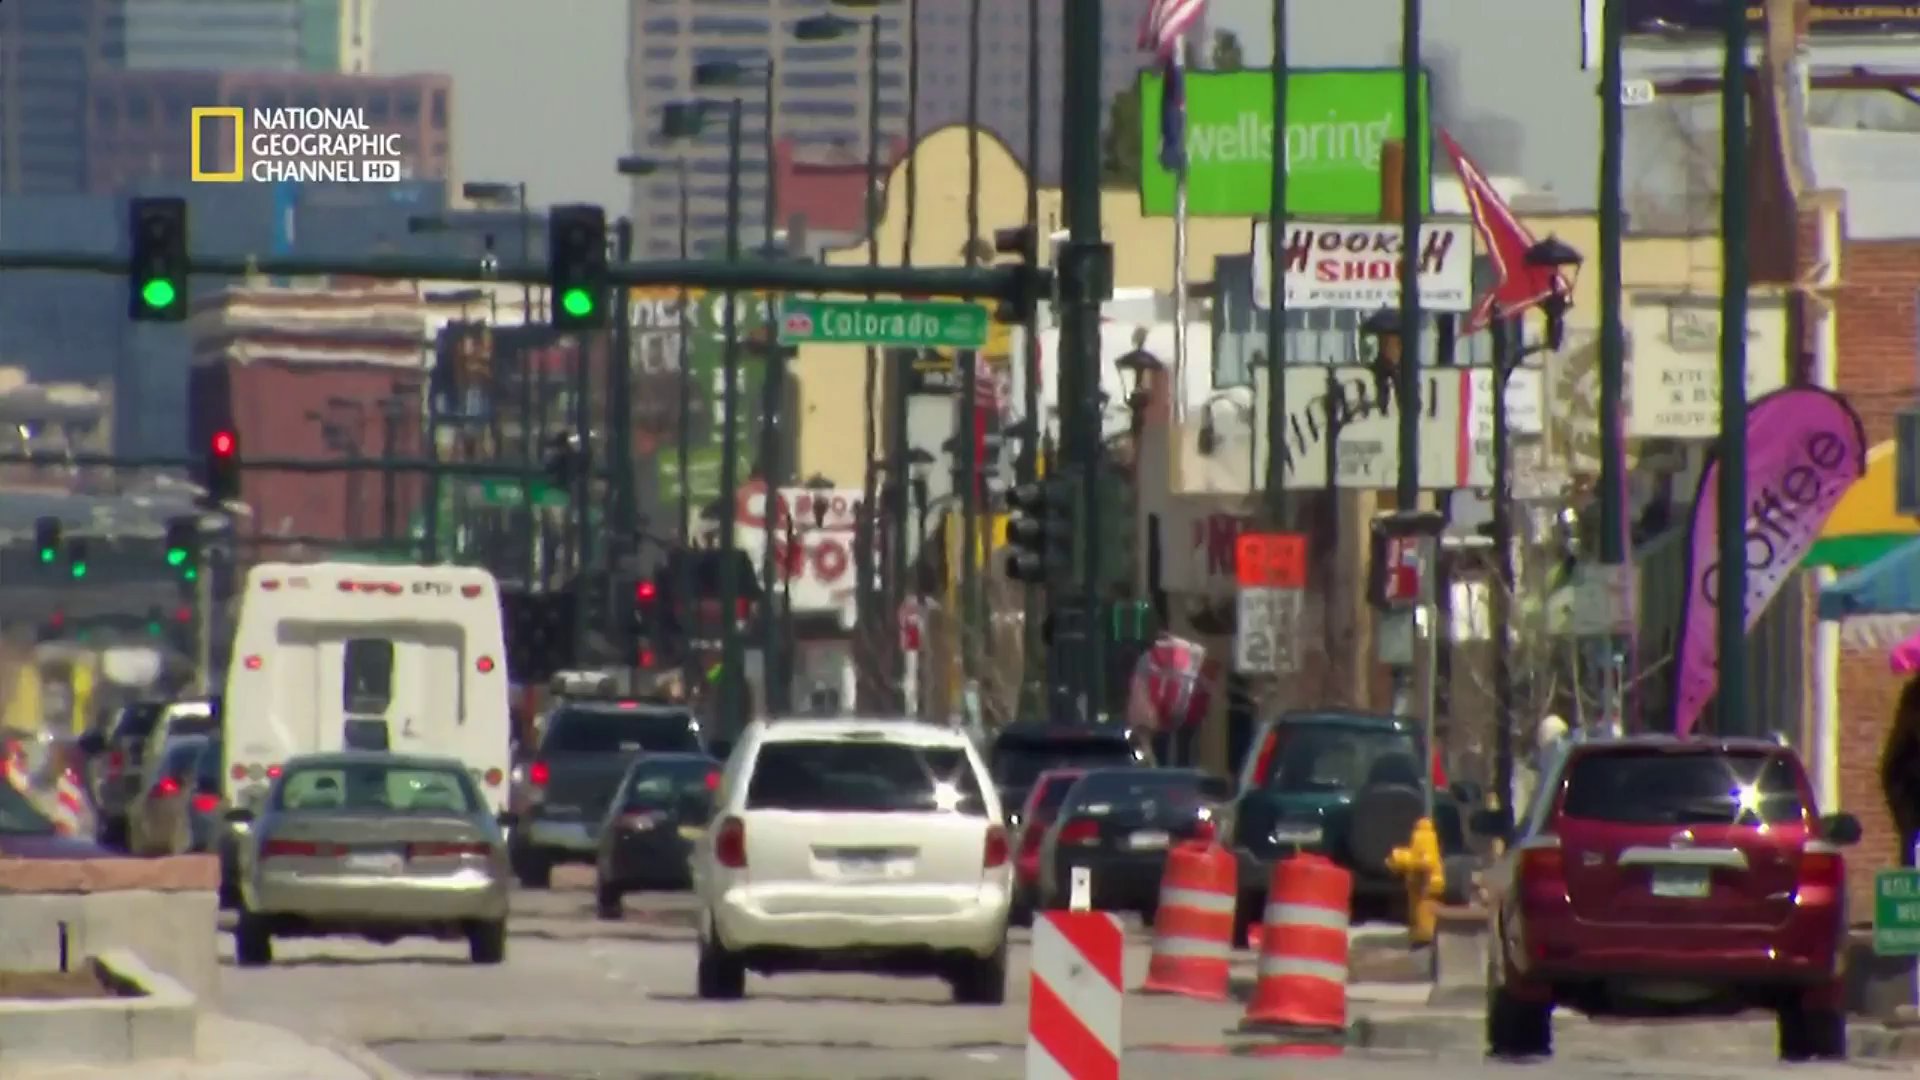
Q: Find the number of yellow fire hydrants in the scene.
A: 1